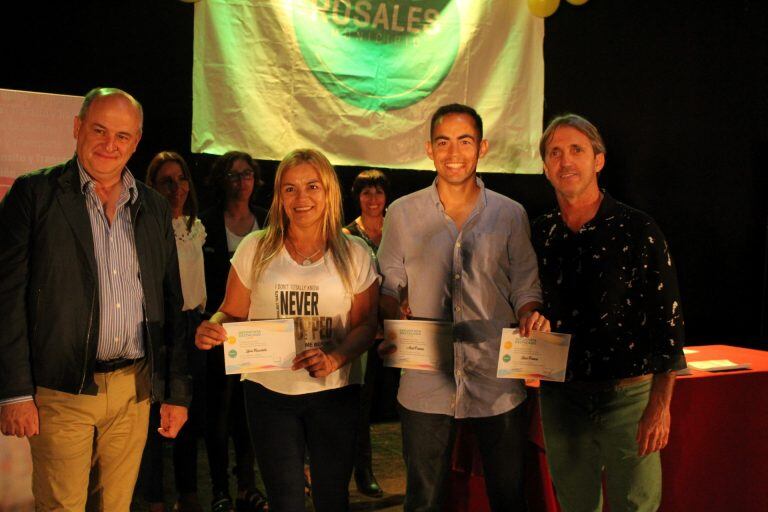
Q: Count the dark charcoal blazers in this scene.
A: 1